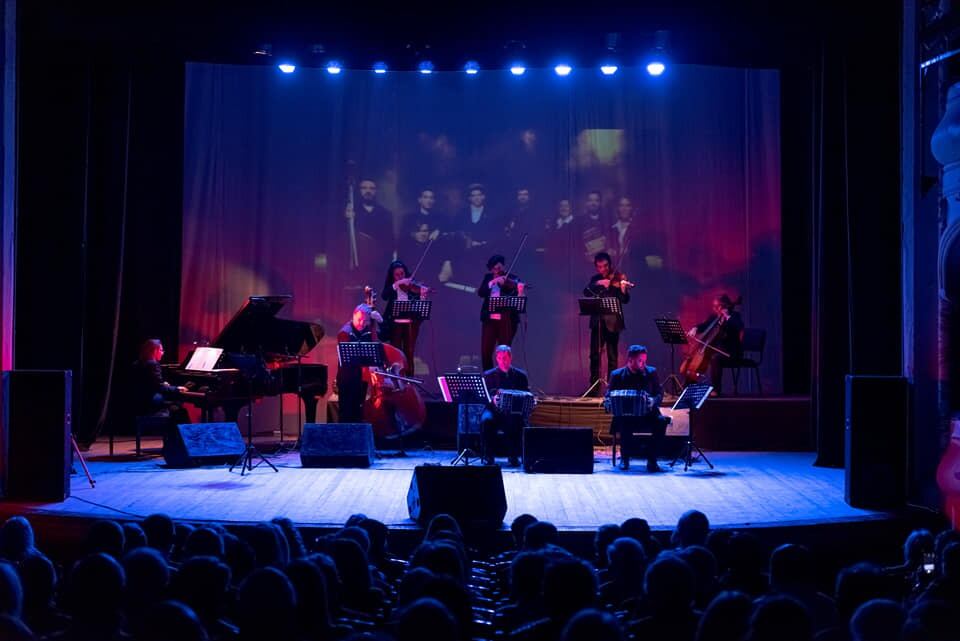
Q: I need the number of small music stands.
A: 7